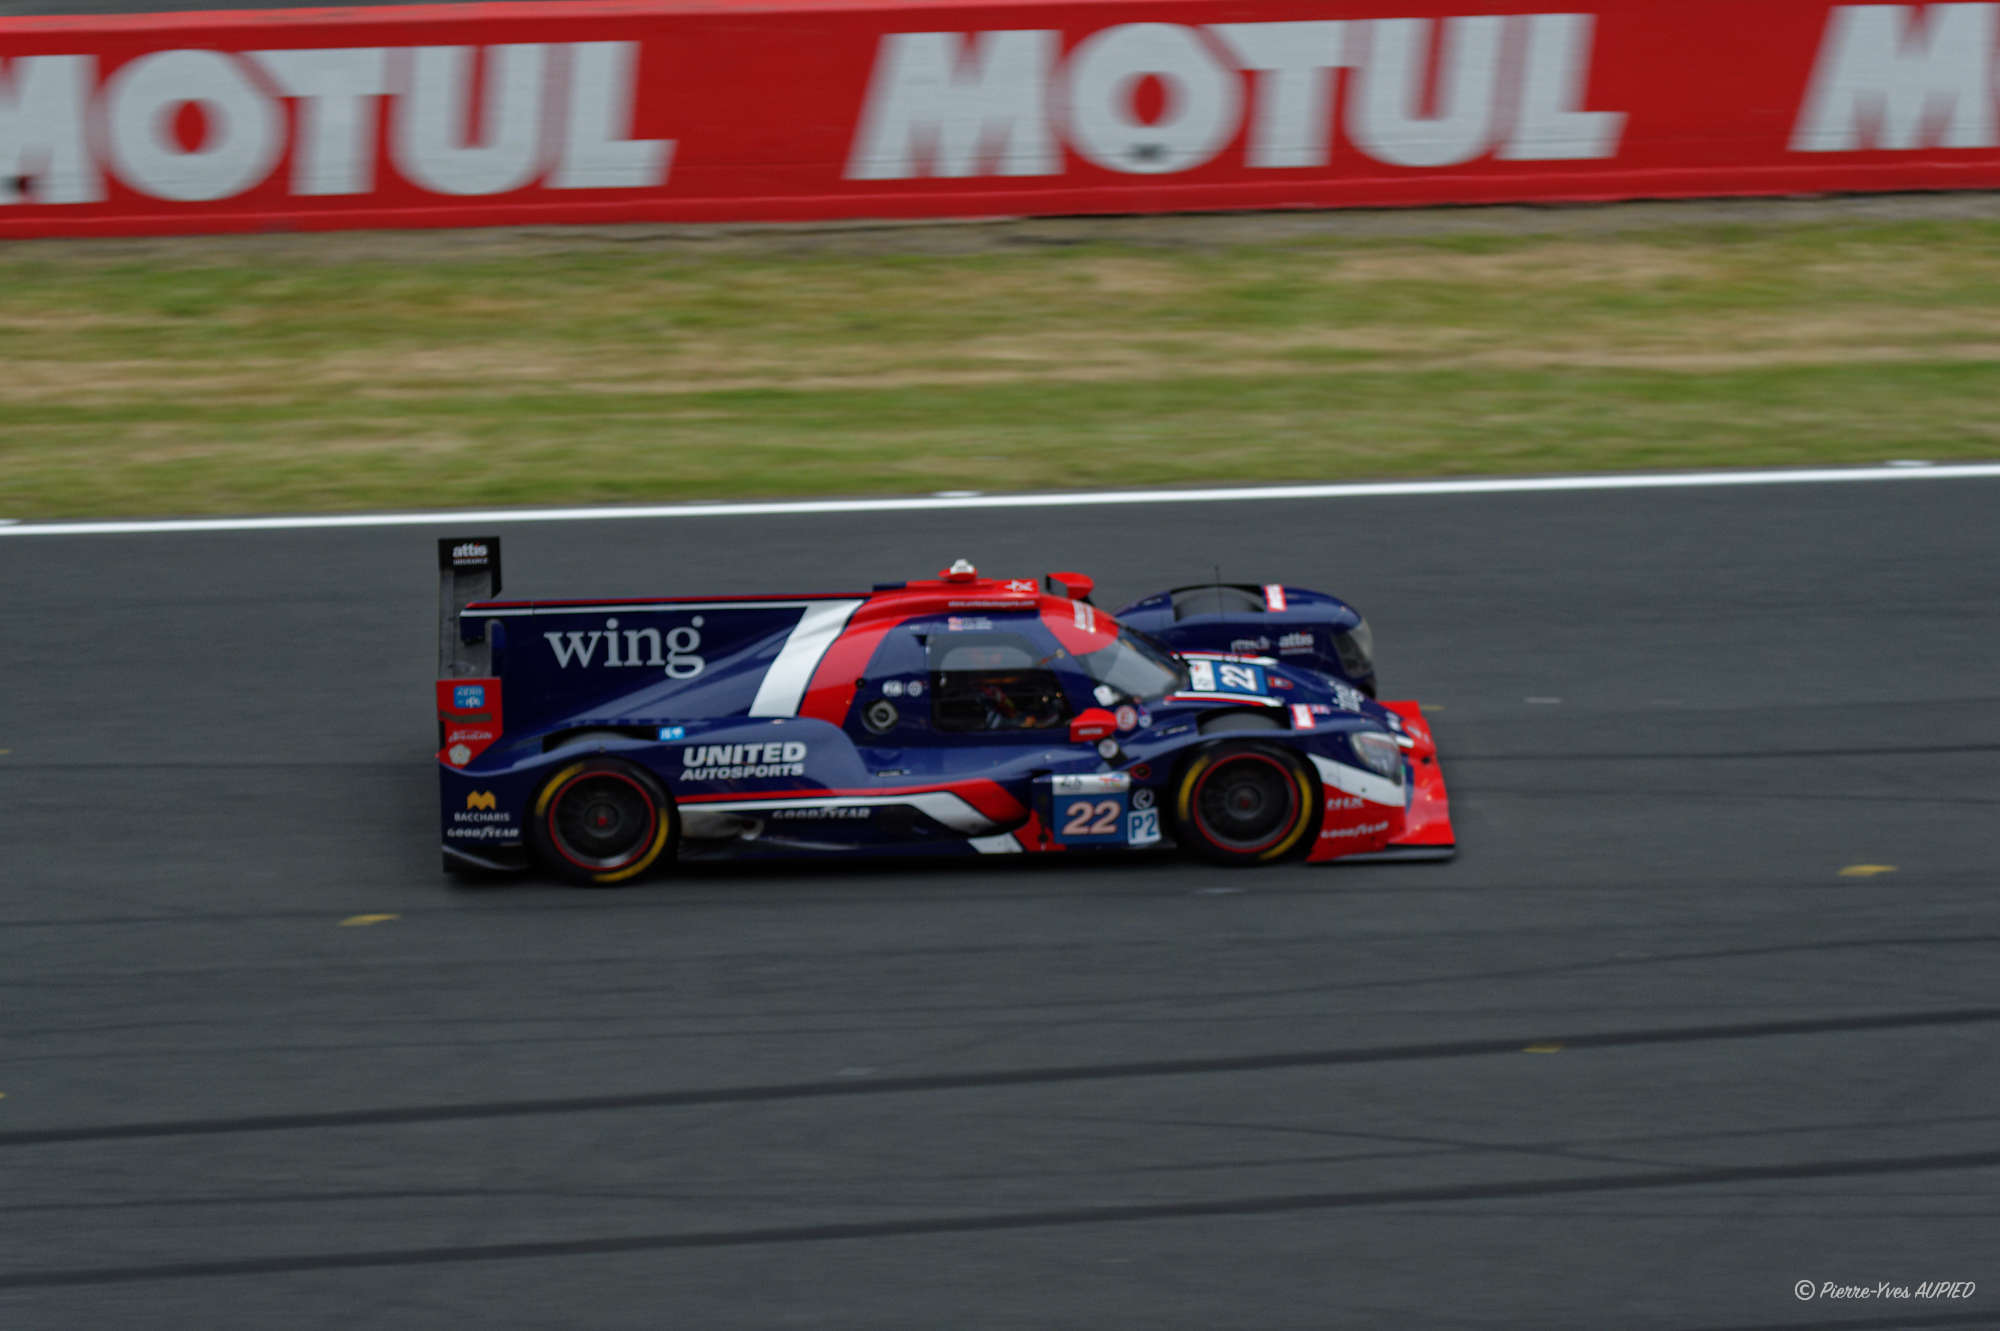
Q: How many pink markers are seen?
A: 0